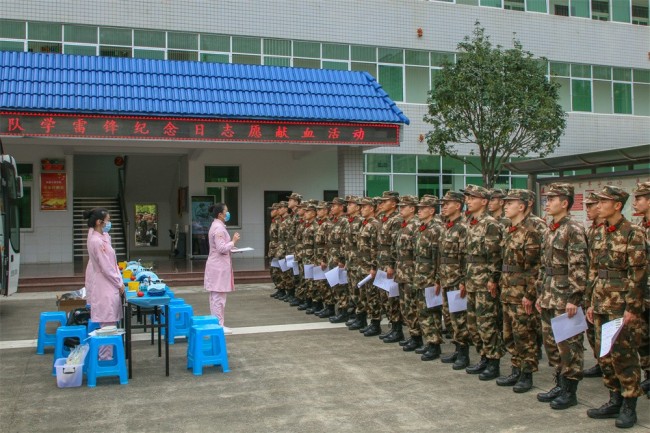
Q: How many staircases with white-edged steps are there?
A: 1